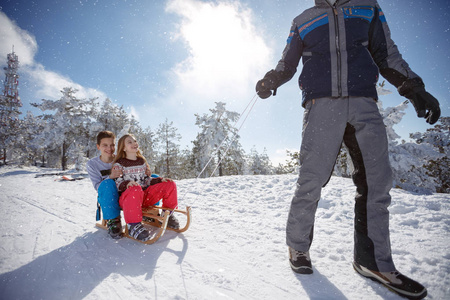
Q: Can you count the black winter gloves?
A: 2